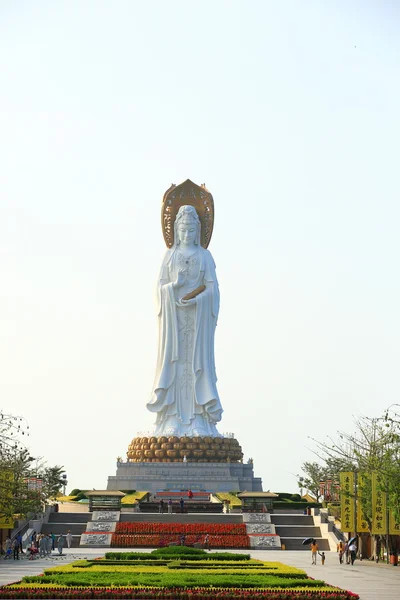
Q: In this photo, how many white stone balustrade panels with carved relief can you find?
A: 6